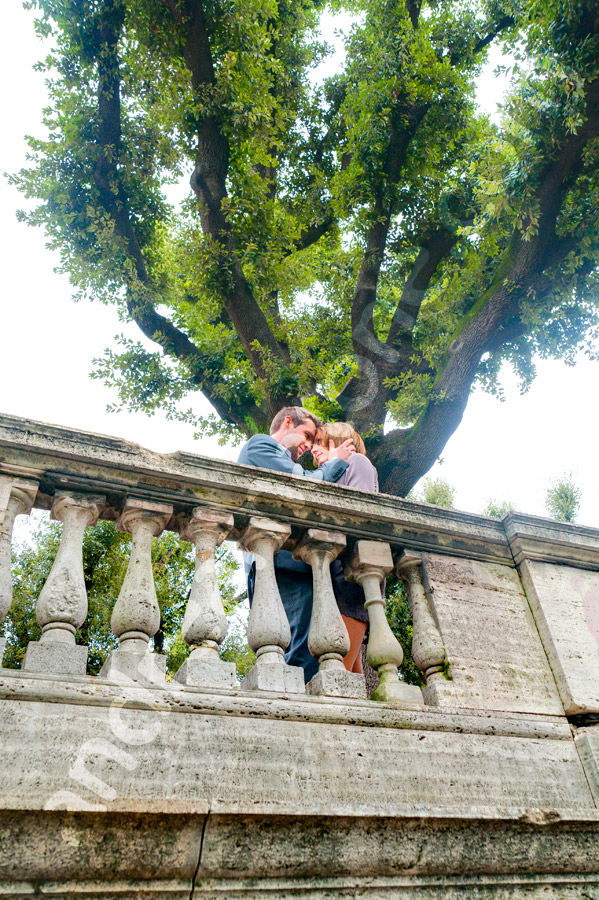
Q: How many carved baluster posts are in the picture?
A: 8